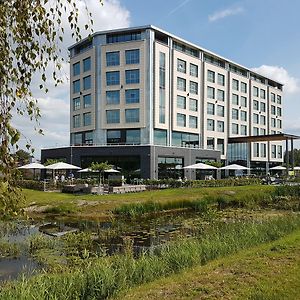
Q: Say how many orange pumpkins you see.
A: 0